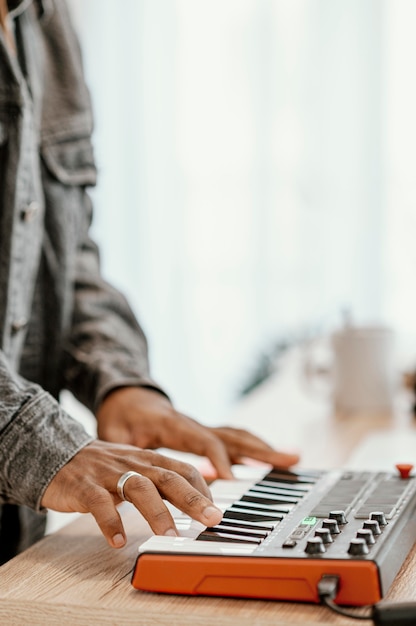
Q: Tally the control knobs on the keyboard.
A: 8